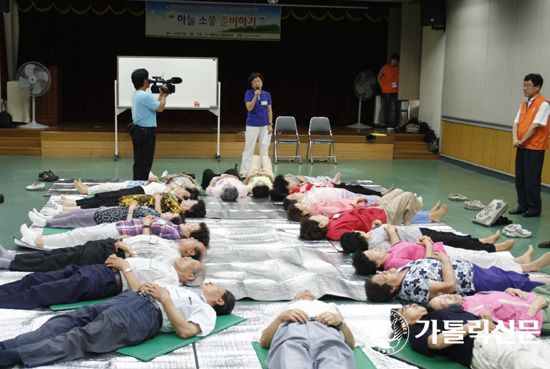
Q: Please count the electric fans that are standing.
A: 2